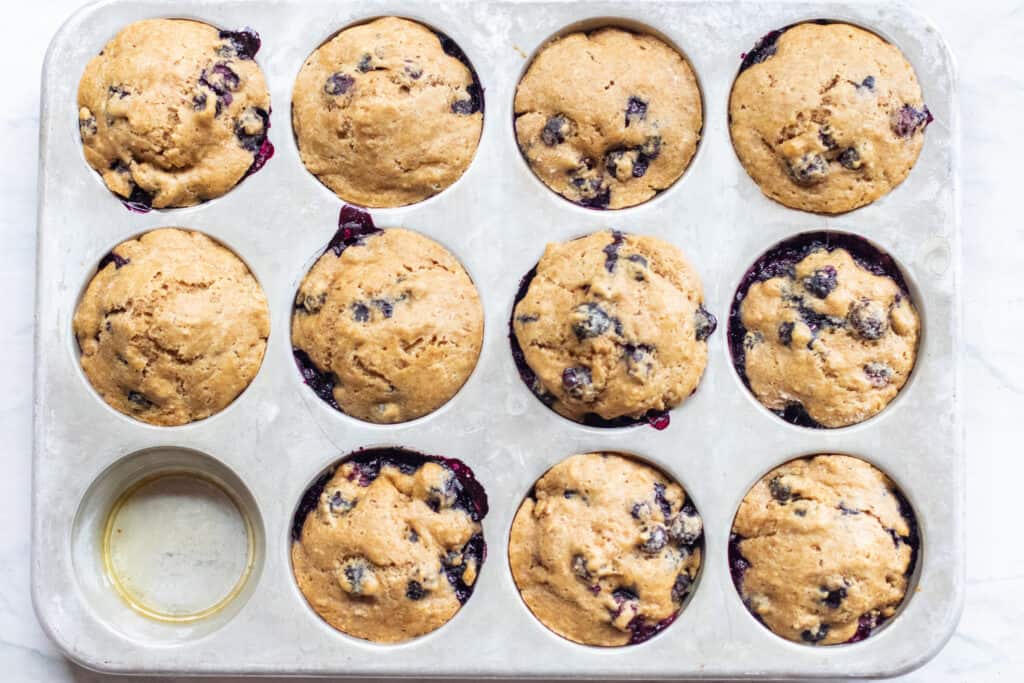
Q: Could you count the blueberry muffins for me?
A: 11